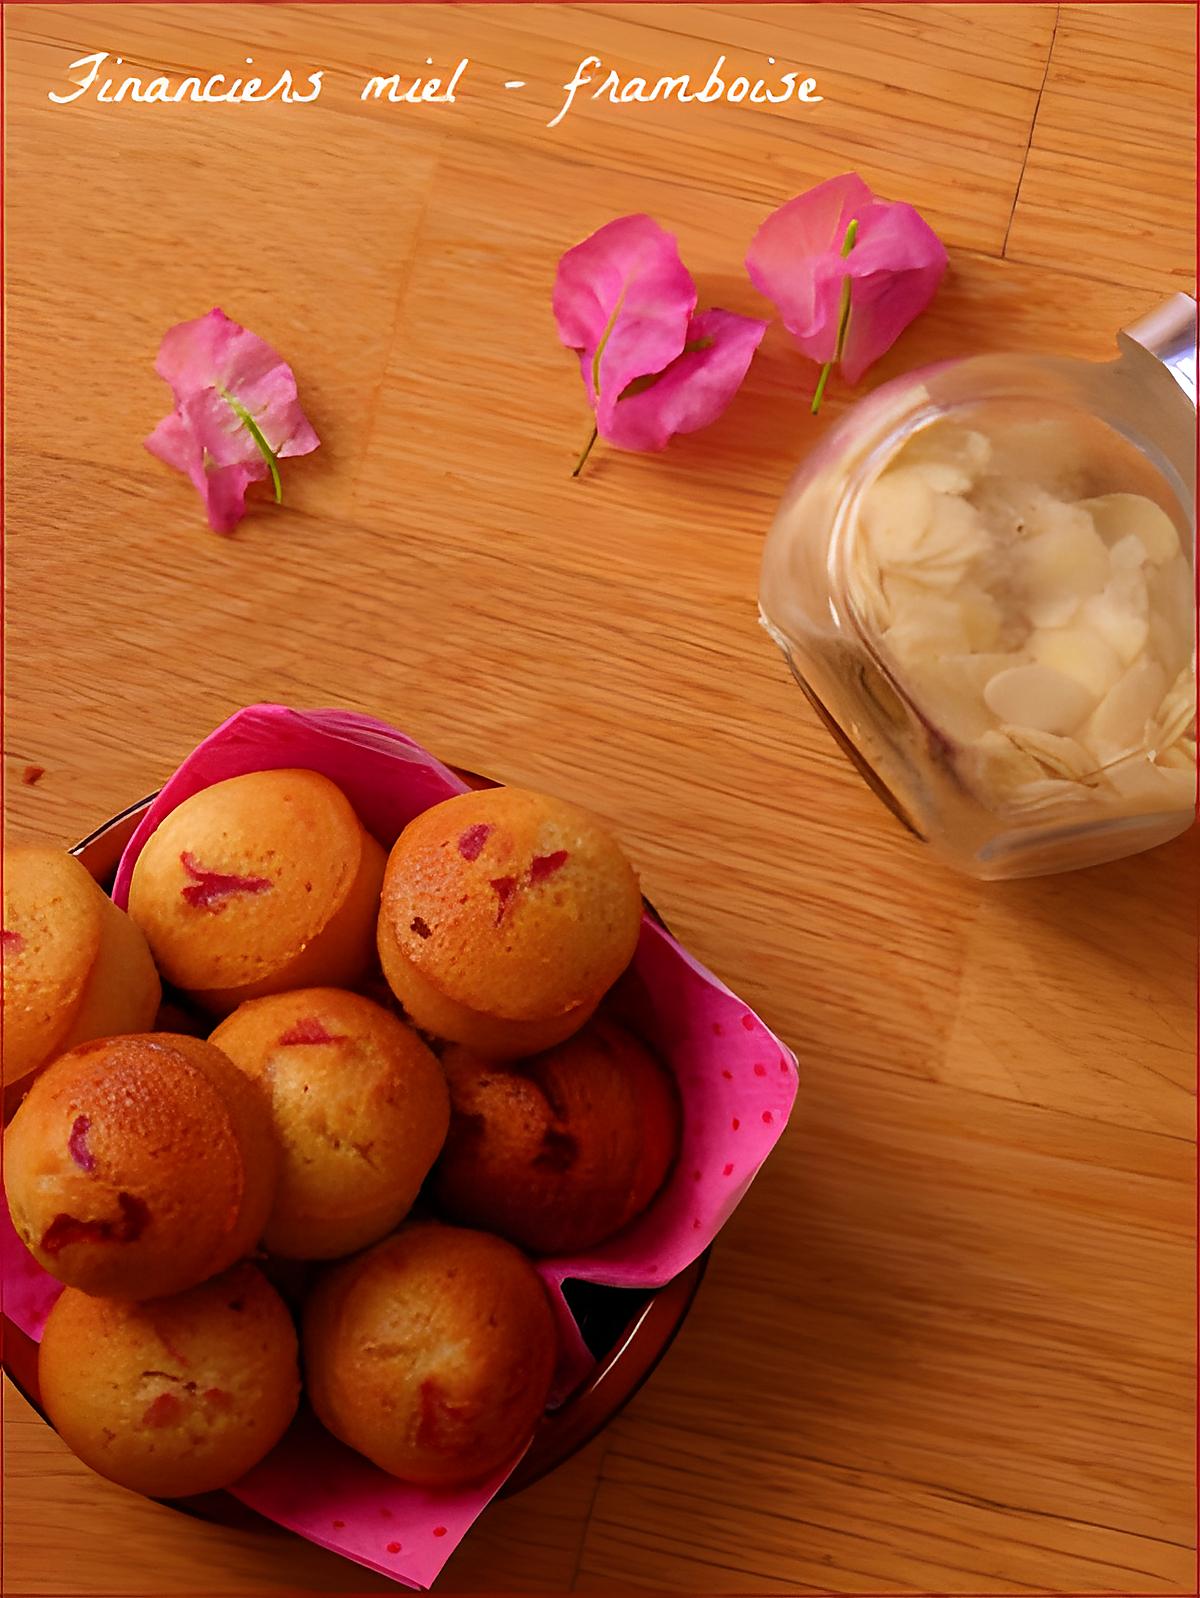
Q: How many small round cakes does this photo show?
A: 8